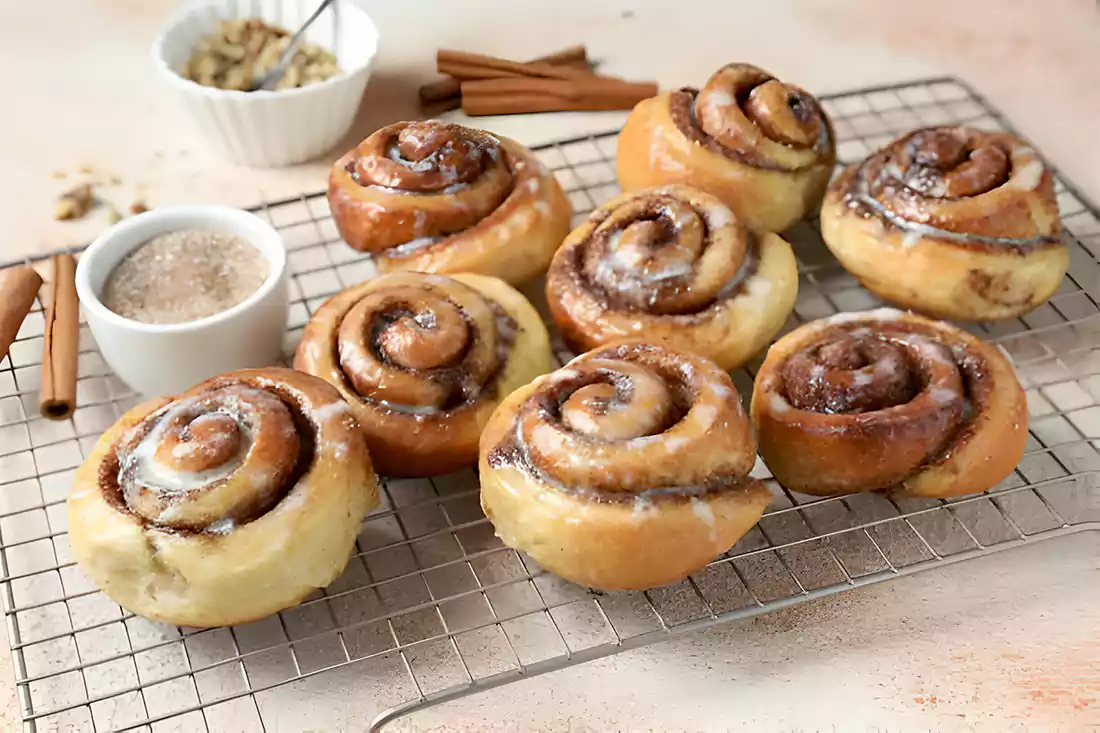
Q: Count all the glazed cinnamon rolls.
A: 8